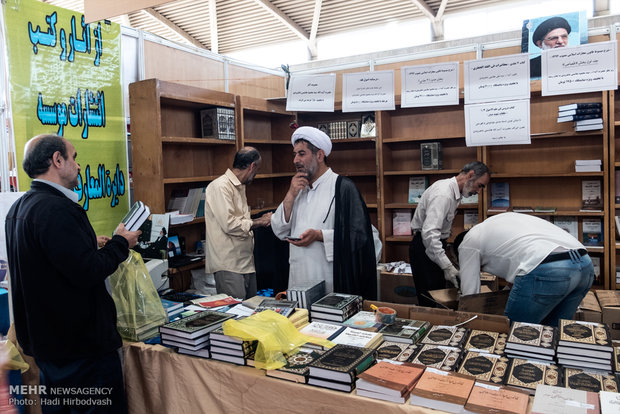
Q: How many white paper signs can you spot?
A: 6